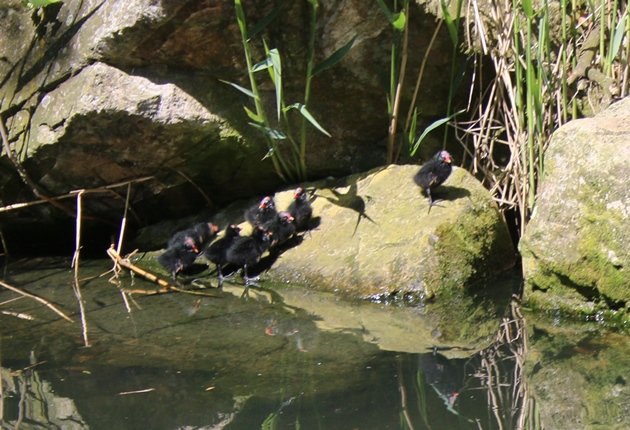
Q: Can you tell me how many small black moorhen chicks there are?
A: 8